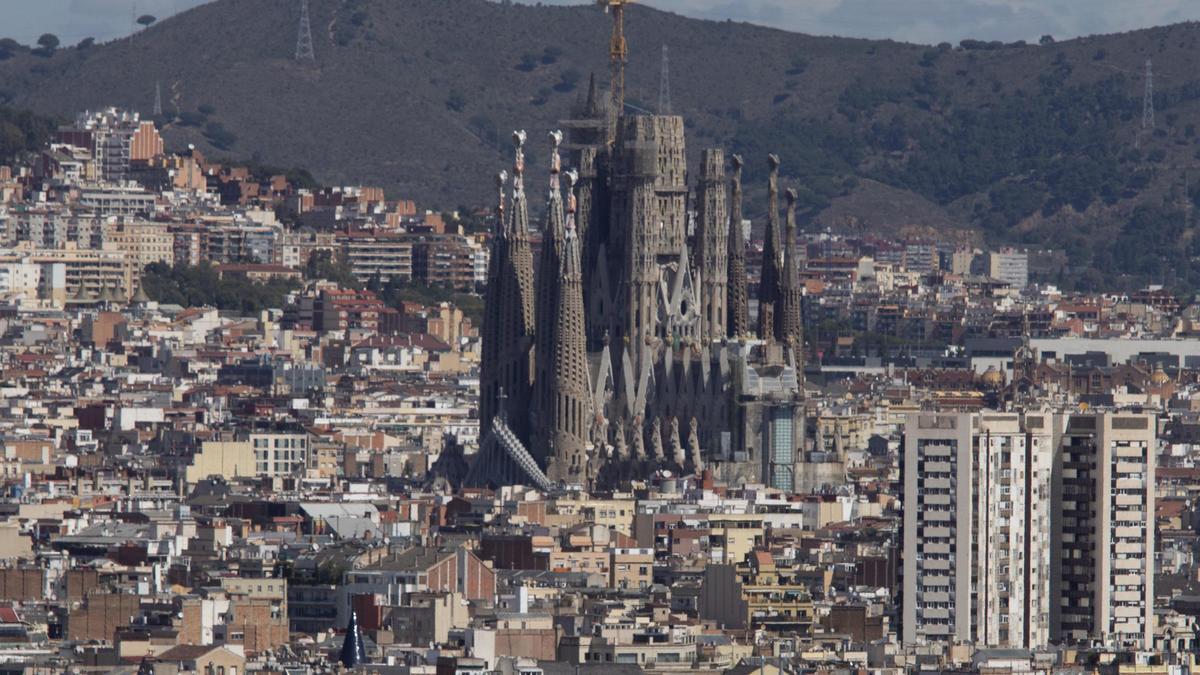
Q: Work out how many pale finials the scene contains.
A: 4